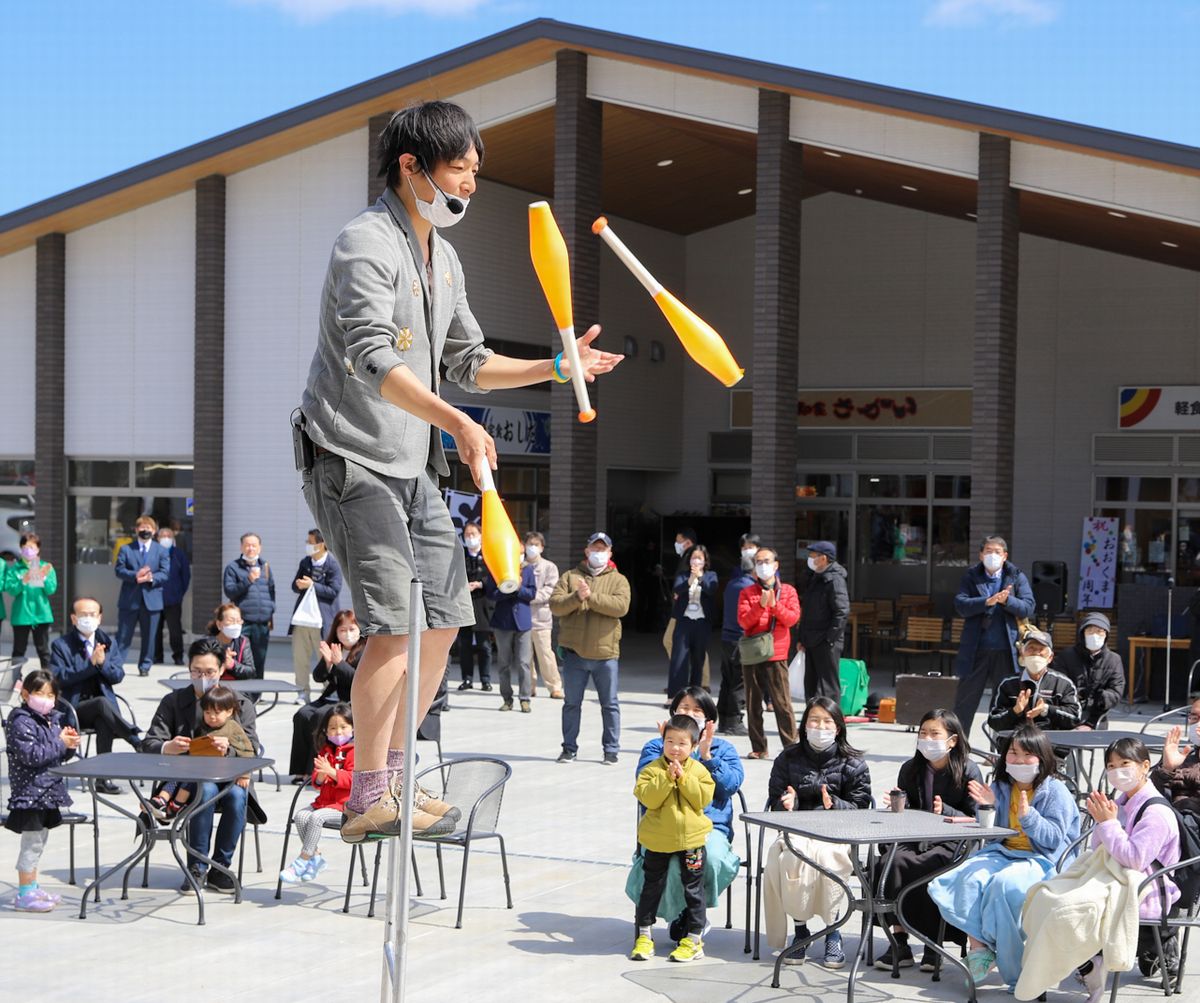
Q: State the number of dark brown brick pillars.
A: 6